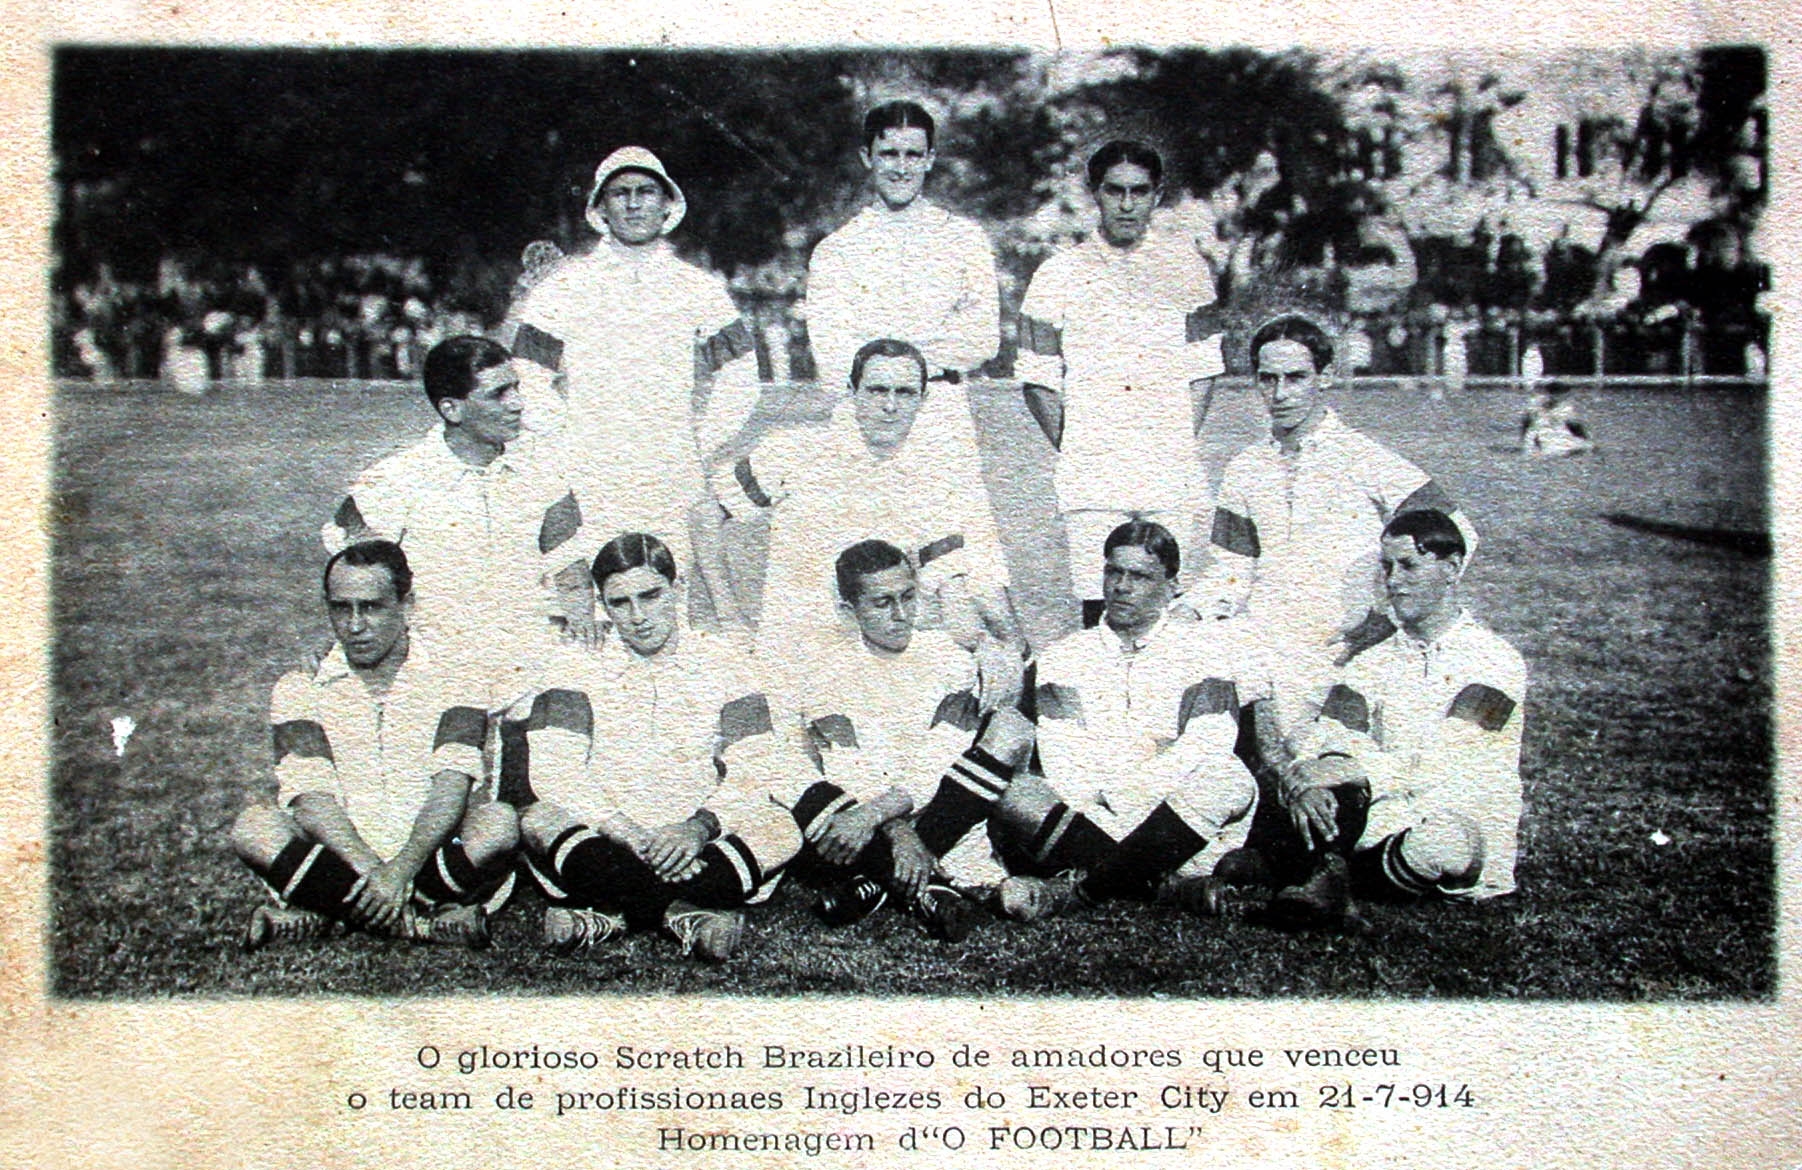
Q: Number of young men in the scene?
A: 11